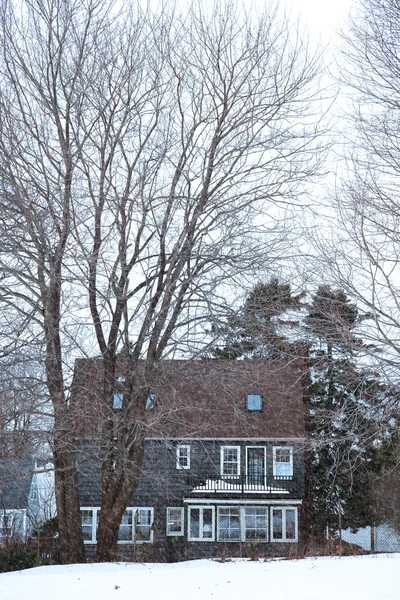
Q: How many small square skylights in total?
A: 3